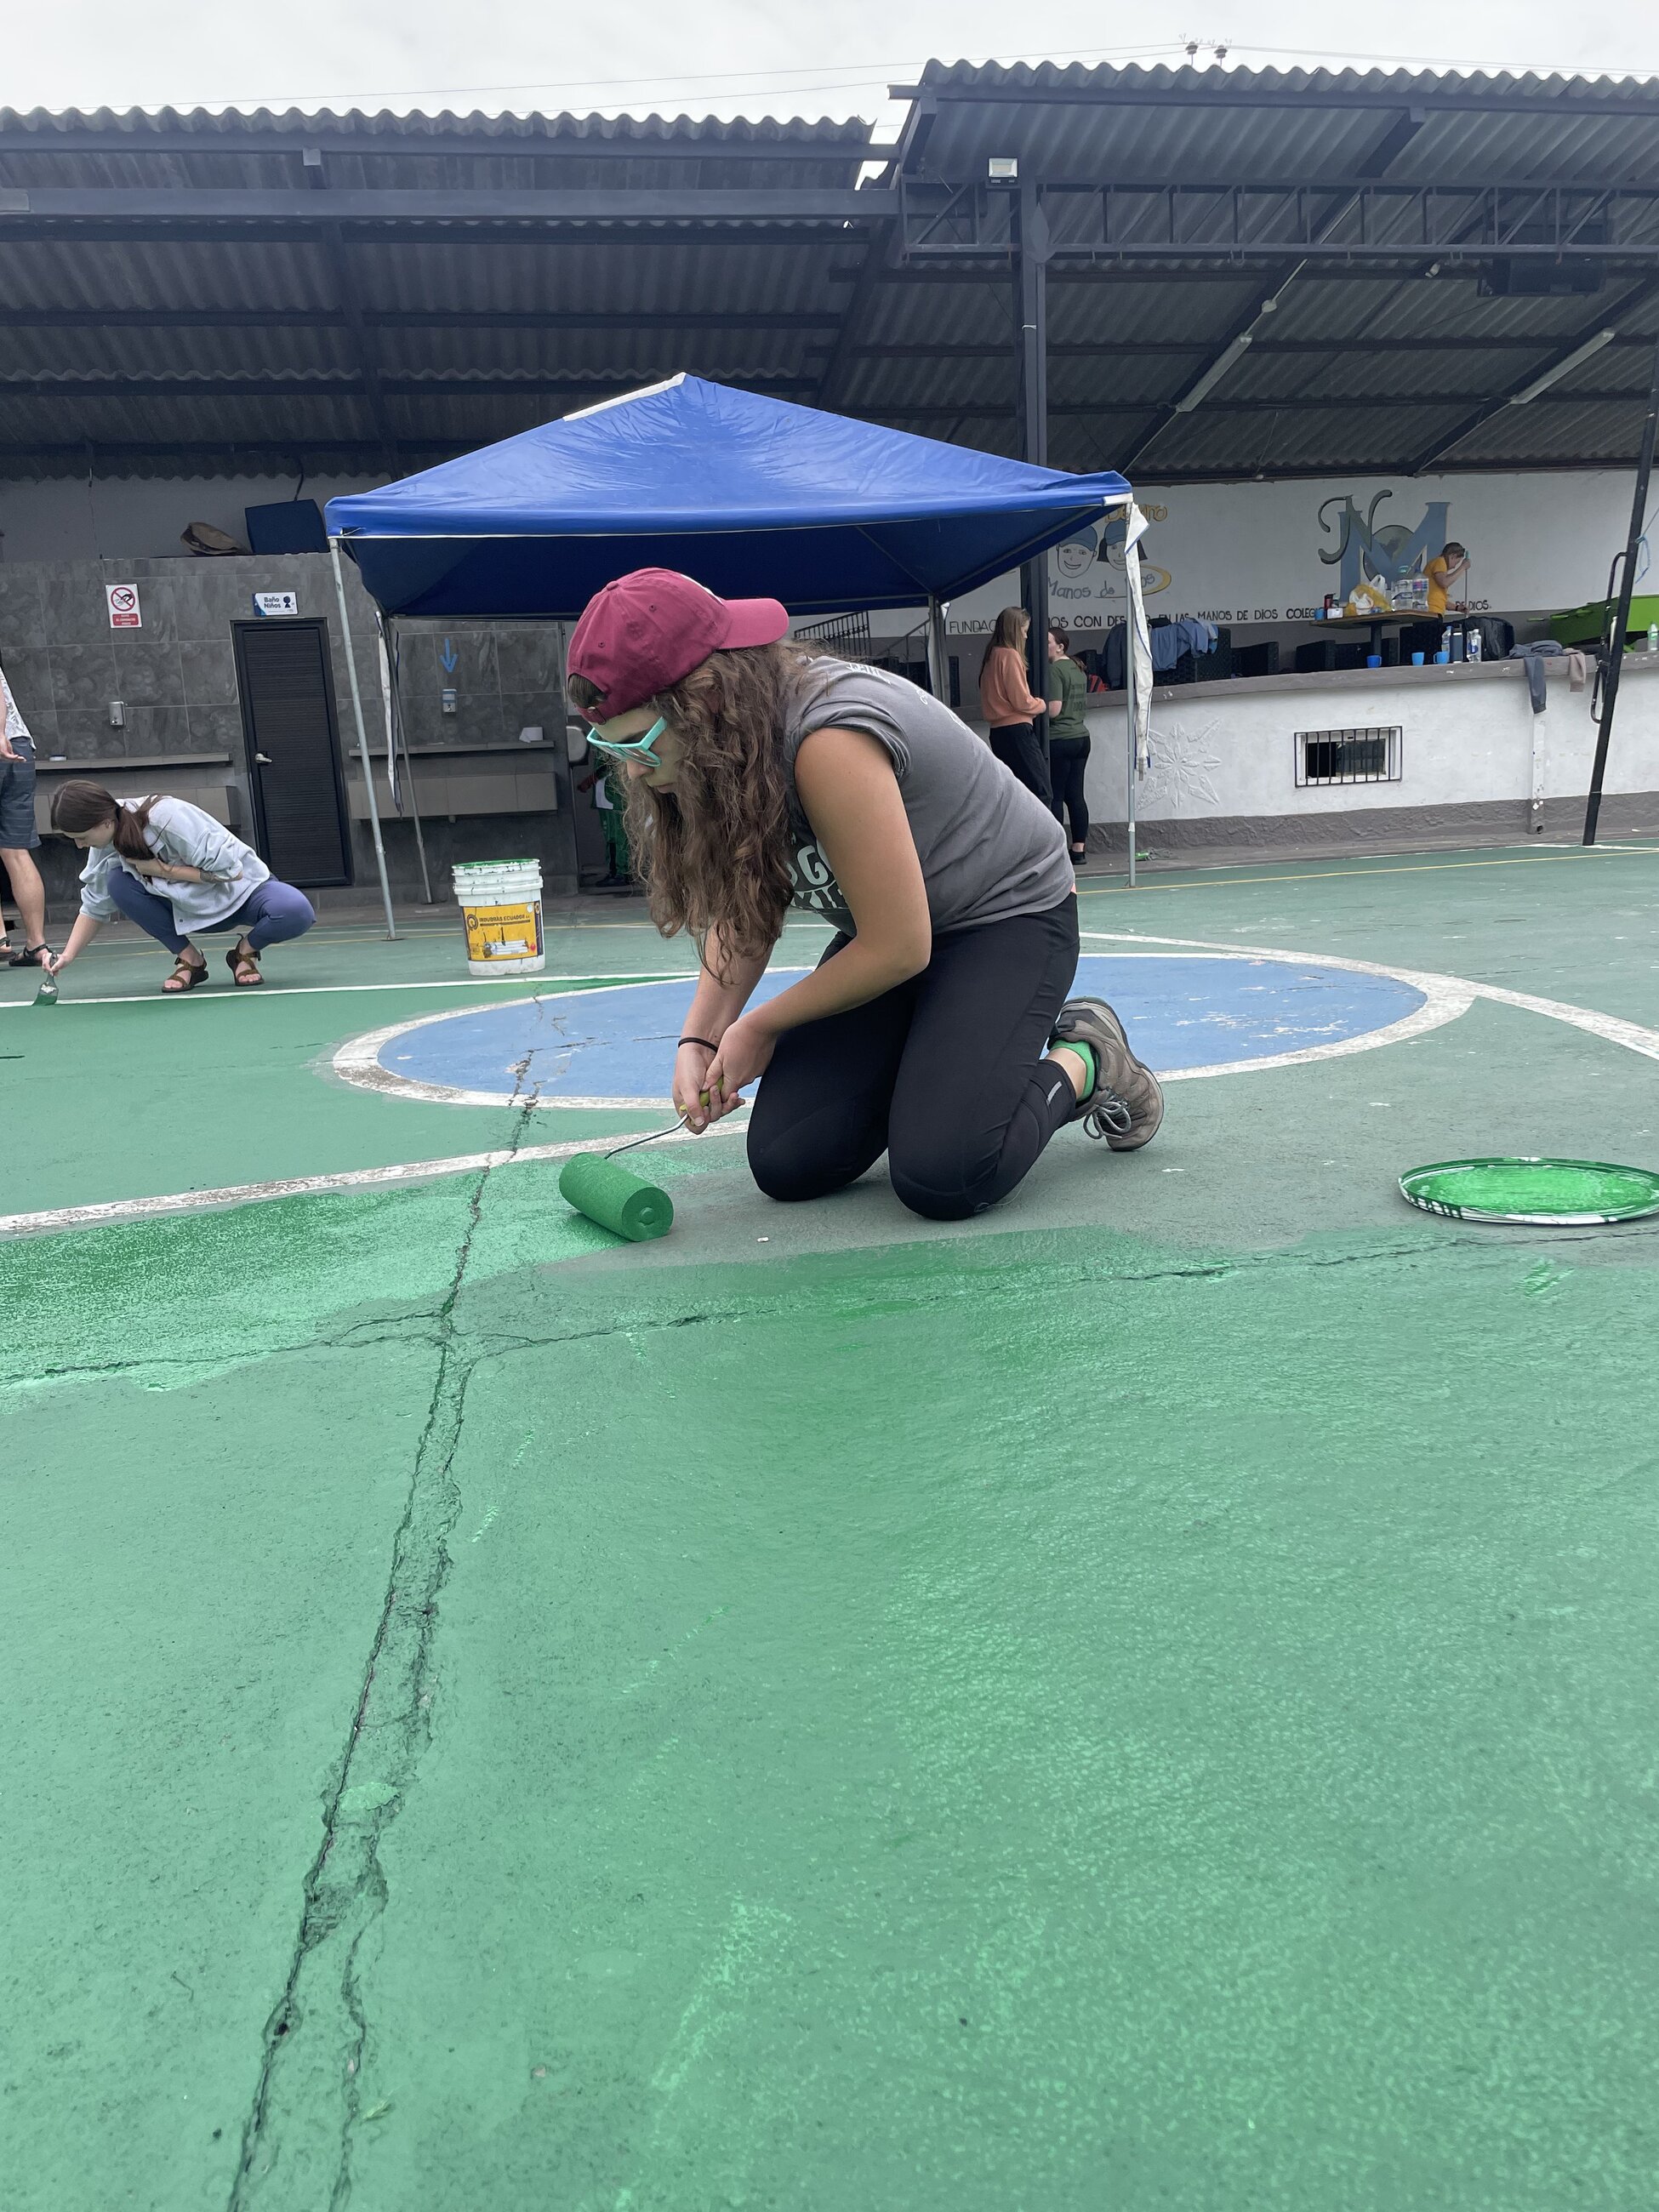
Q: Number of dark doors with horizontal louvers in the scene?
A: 1